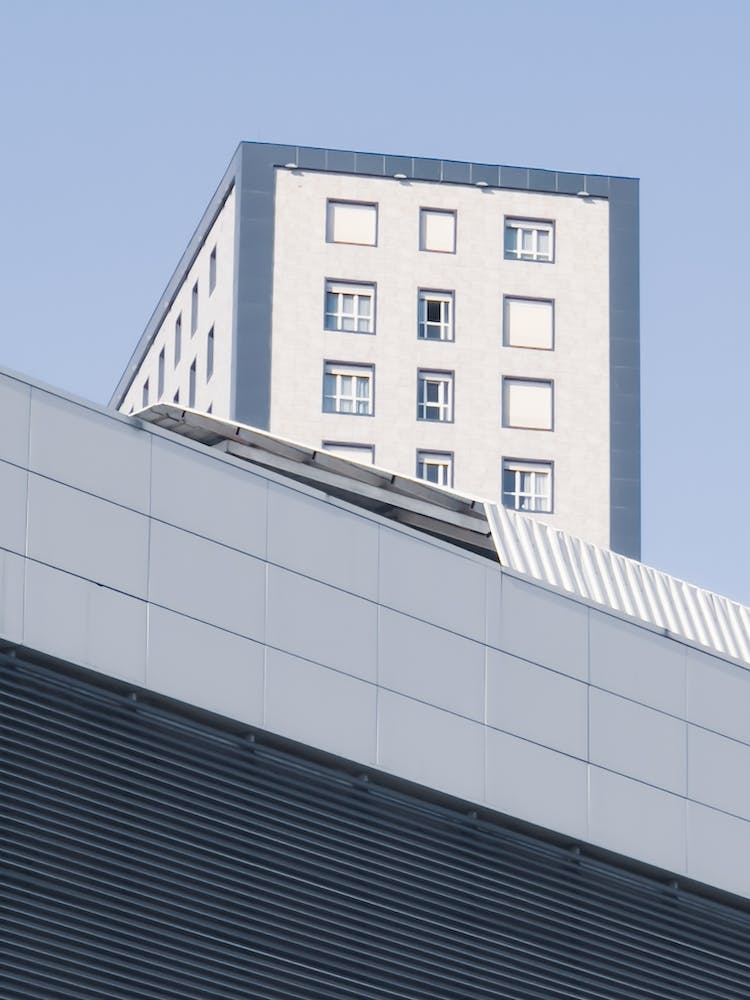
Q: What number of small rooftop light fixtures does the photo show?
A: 4